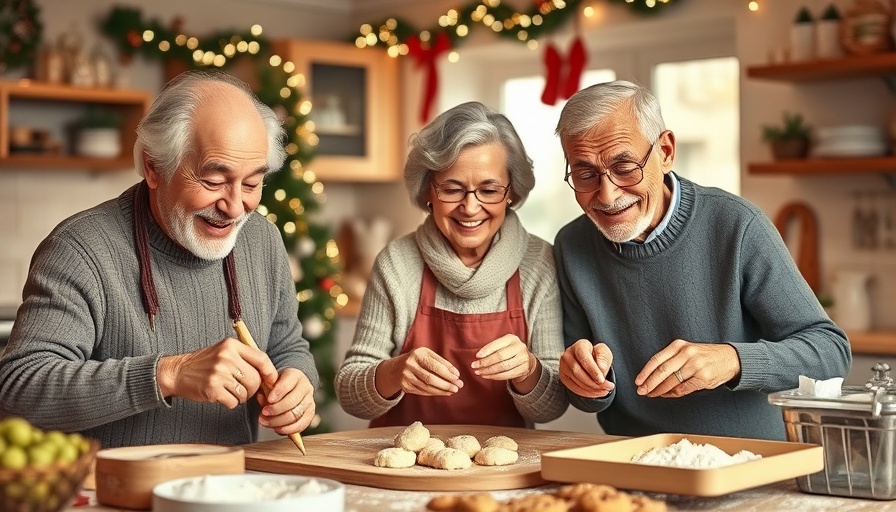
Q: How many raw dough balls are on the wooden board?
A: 7